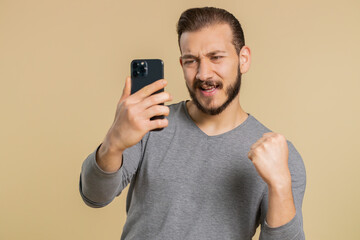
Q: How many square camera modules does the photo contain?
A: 1